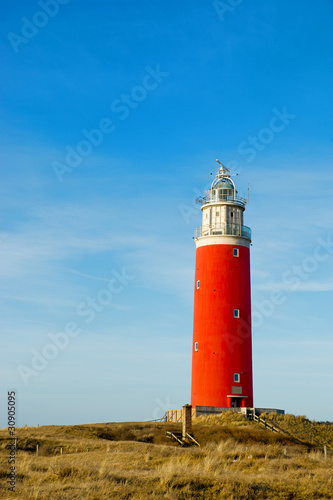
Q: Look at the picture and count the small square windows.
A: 5